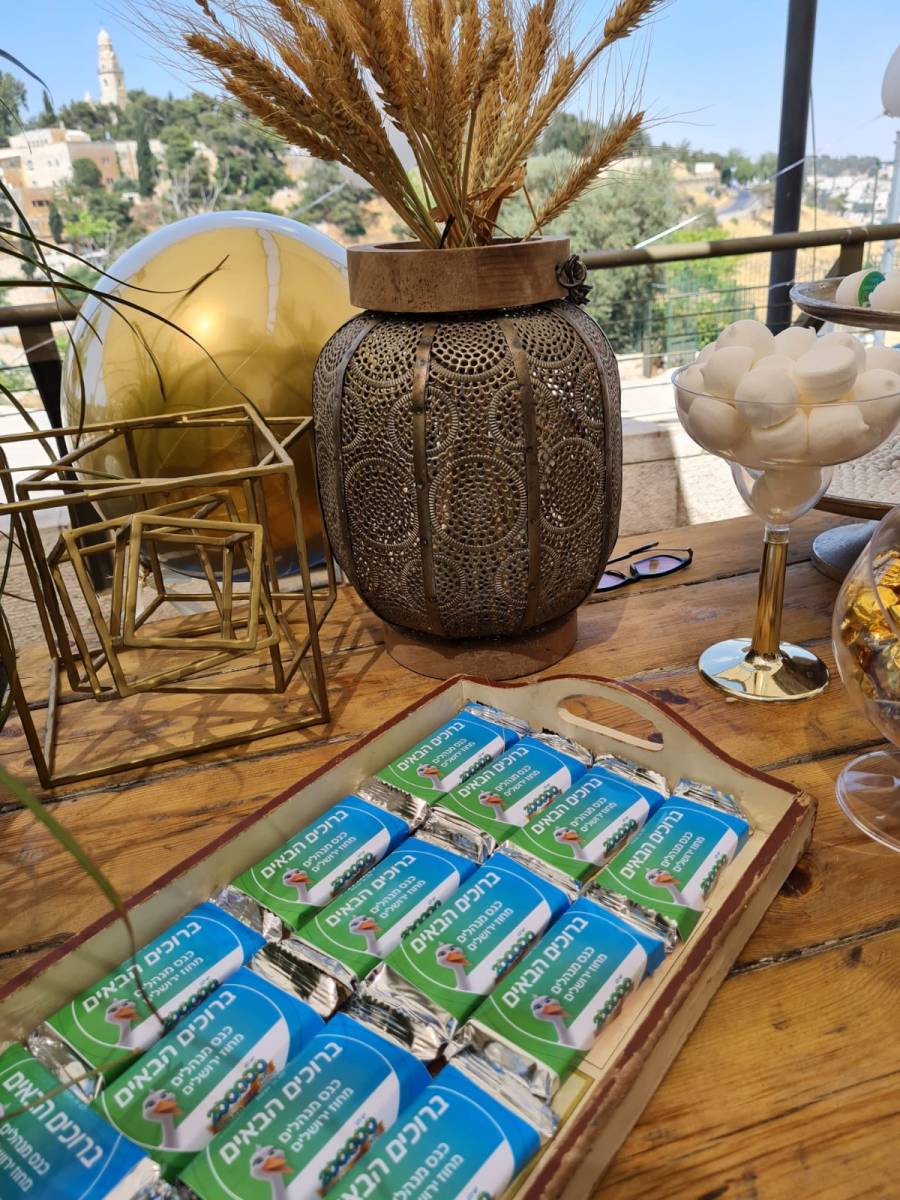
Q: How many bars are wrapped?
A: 13